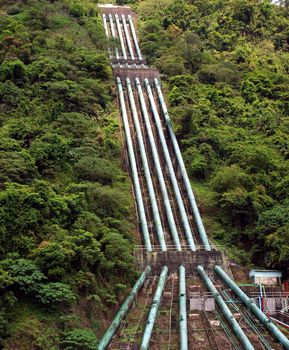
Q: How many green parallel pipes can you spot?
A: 5